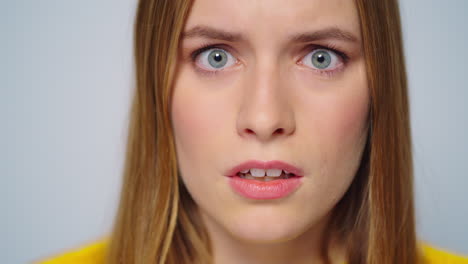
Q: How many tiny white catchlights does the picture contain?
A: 2